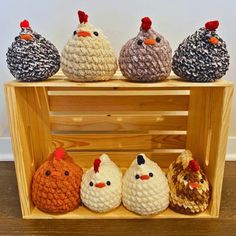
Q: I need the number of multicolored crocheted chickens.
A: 3